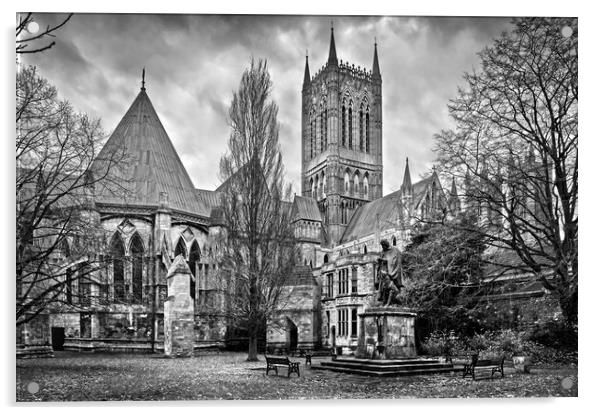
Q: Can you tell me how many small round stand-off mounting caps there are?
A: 4